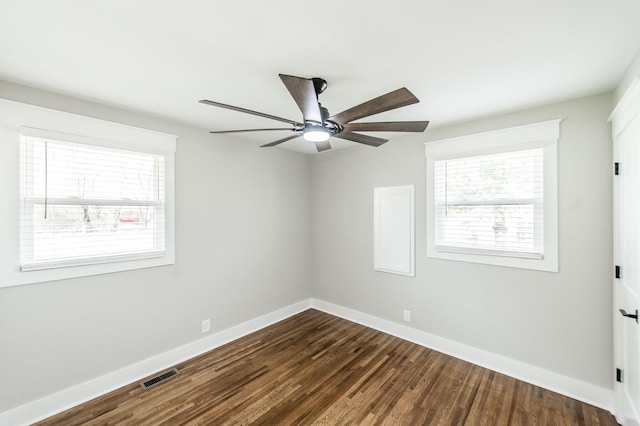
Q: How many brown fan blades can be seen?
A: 8